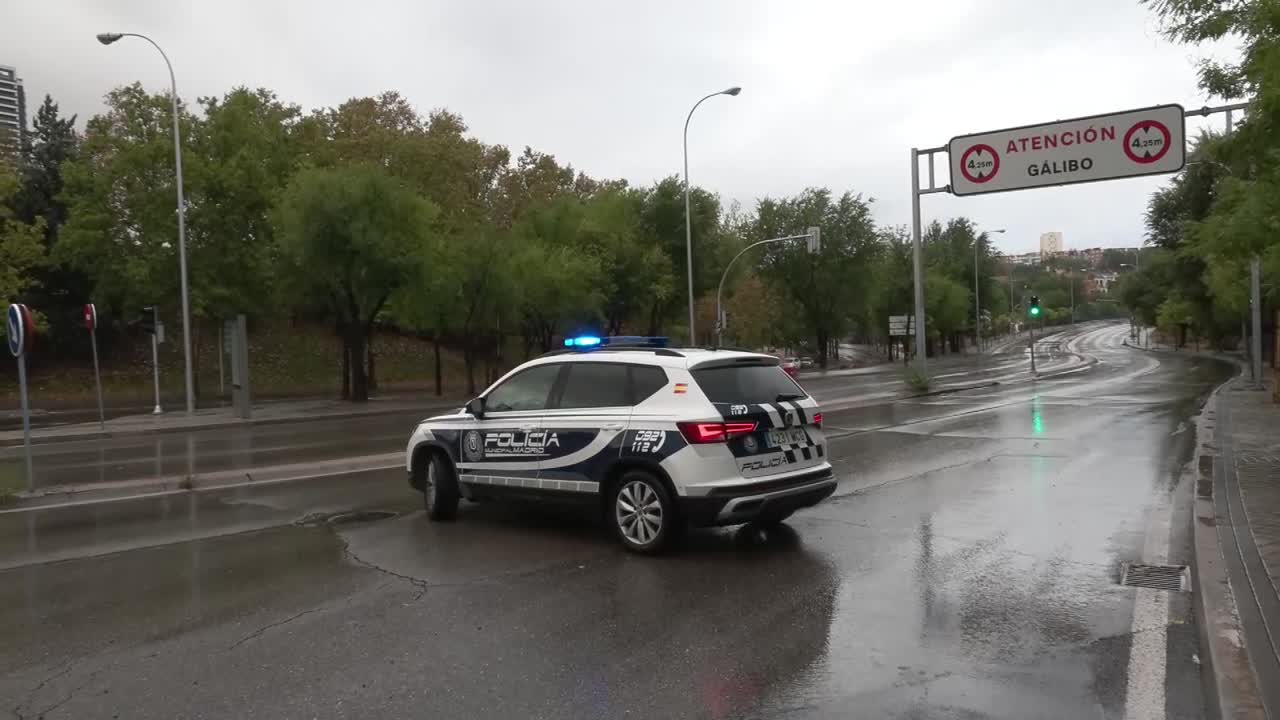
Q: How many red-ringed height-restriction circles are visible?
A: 2